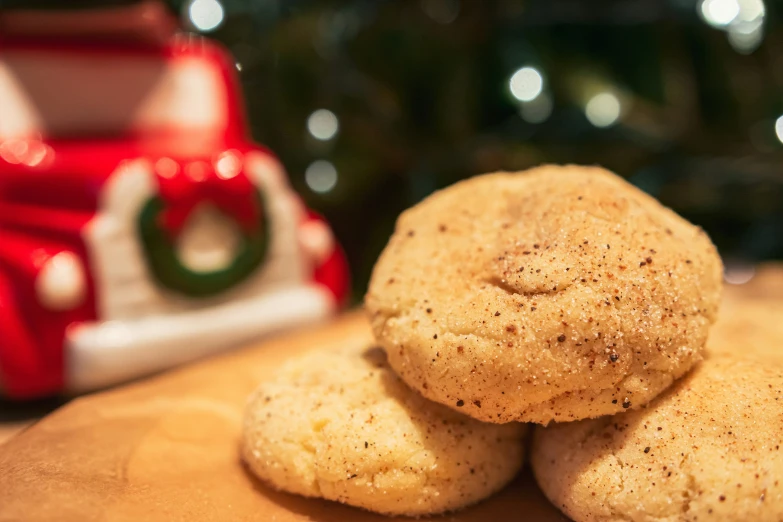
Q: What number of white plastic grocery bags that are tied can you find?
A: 0